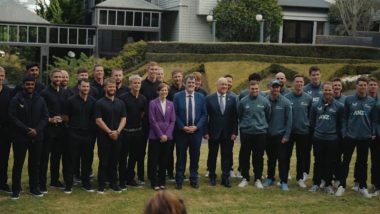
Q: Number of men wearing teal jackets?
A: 11